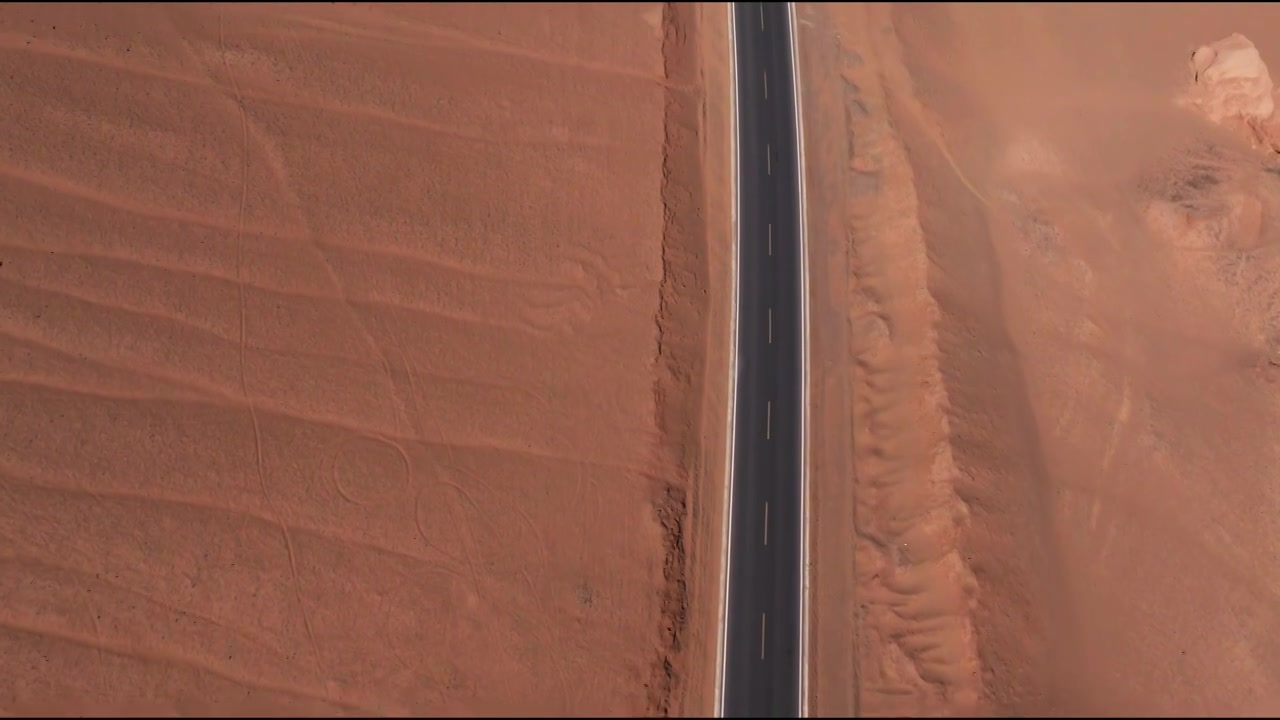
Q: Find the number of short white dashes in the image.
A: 8